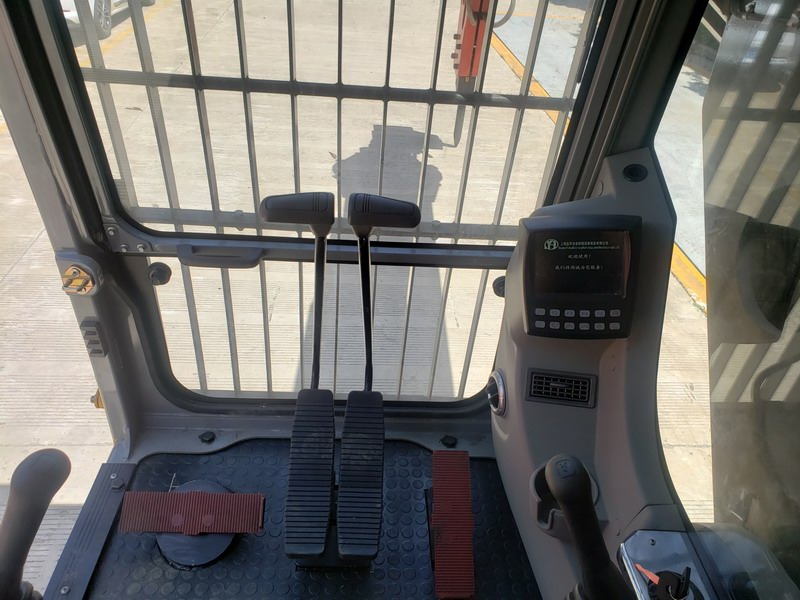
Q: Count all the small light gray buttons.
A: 12